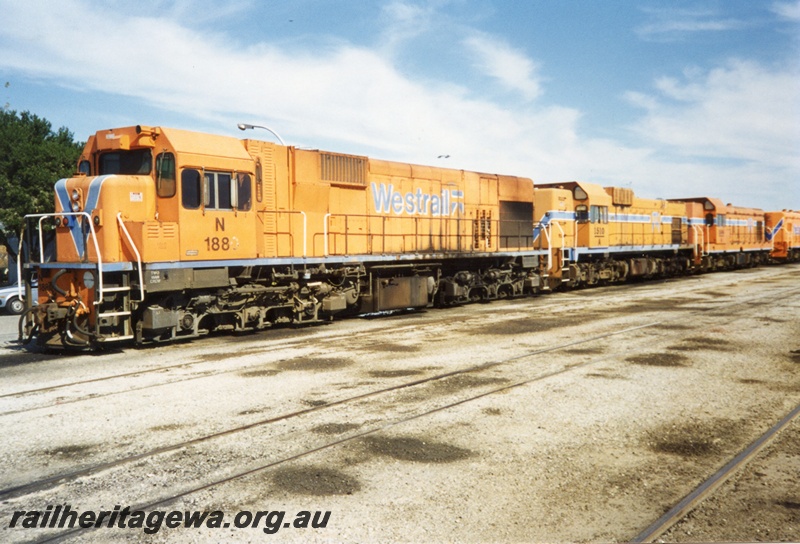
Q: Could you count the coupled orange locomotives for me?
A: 4